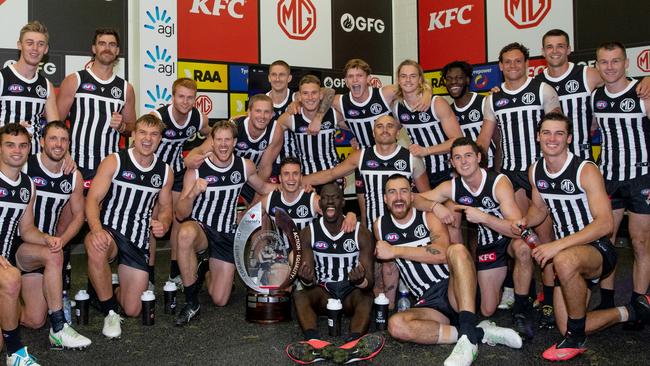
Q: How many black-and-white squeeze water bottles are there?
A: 5